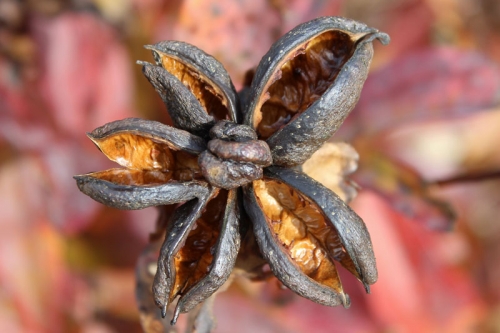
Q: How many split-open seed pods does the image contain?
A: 5